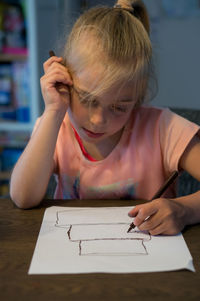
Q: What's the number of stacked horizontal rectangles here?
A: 3